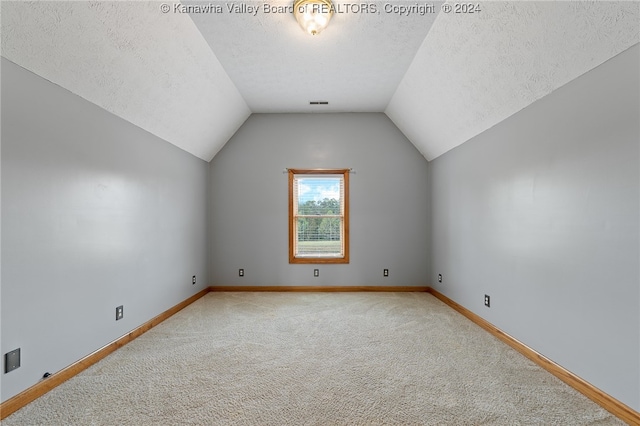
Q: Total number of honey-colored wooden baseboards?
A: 3